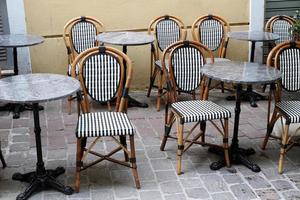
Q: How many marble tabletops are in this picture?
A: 5